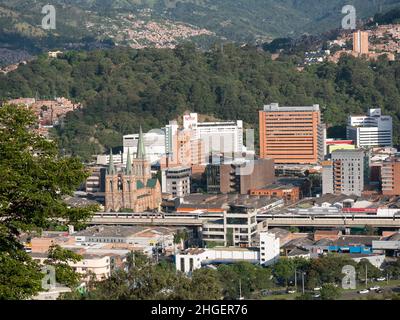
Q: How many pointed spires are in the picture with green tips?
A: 3